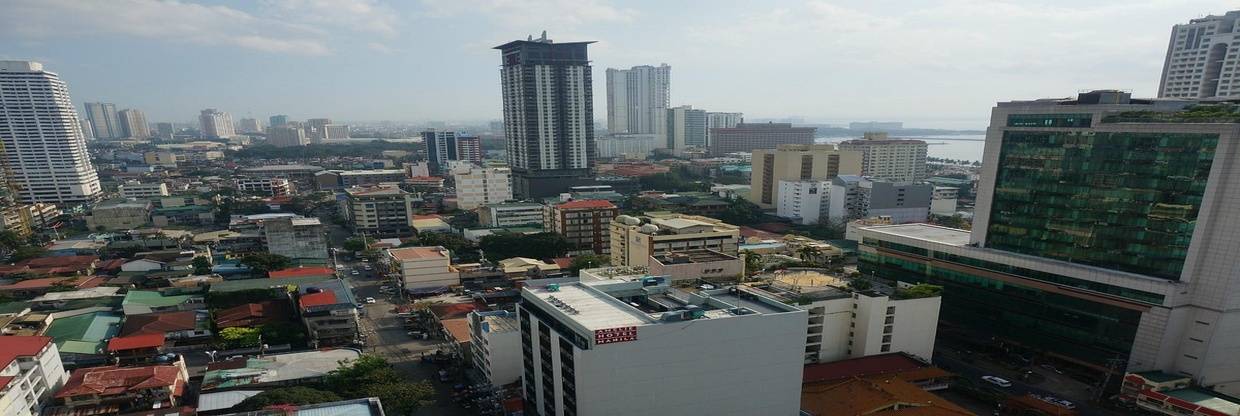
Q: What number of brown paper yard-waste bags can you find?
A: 0